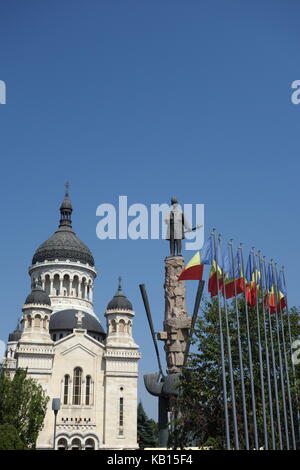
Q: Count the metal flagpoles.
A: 10